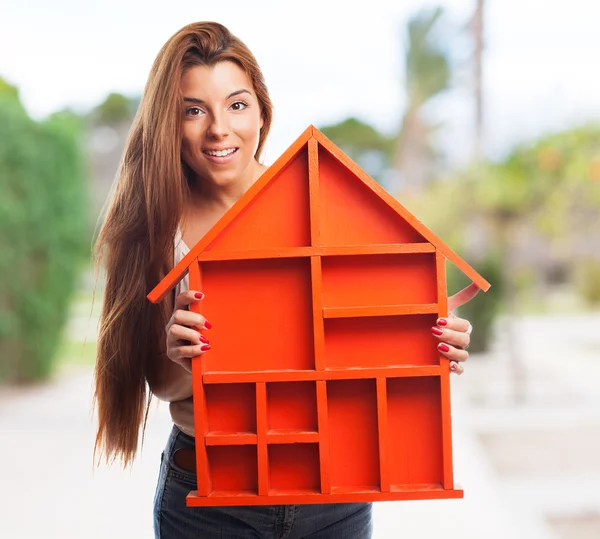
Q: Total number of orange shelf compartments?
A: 11